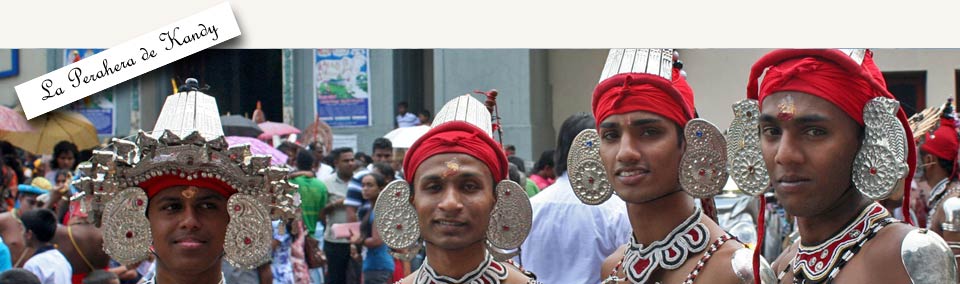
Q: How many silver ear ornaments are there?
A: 8